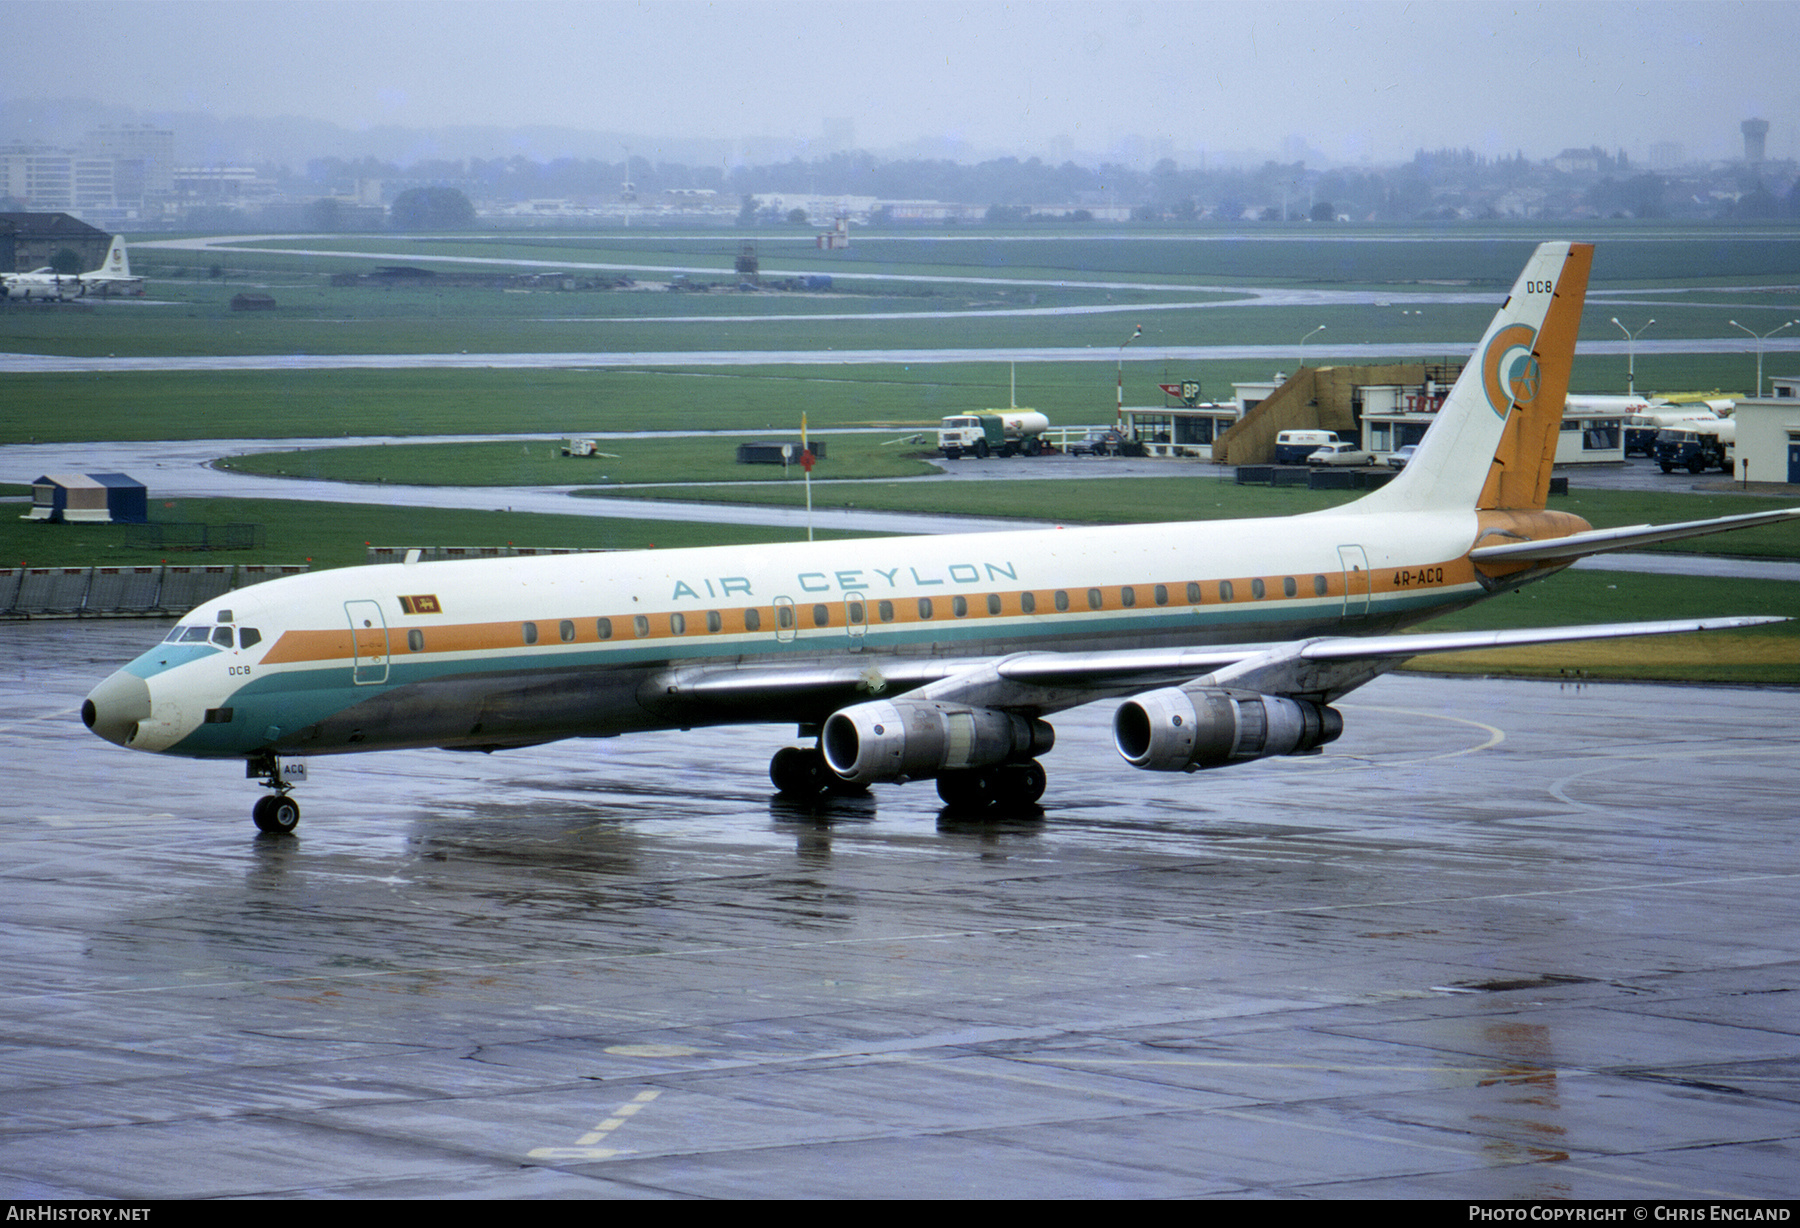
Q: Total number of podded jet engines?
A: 2